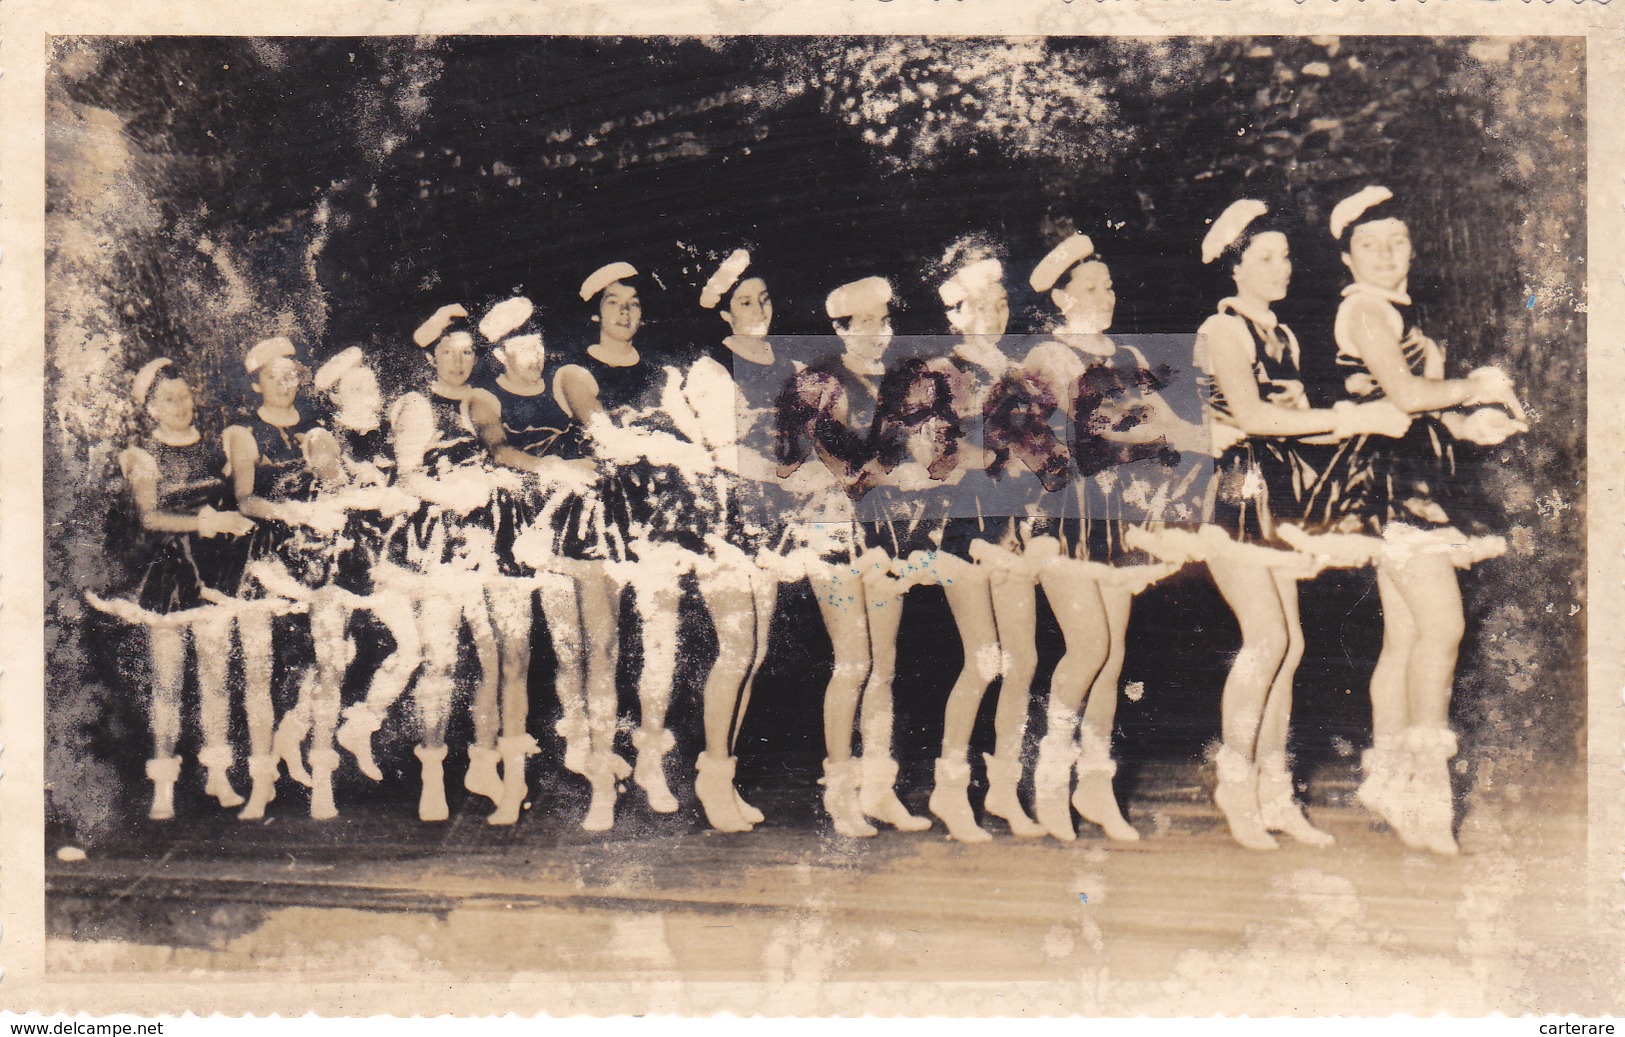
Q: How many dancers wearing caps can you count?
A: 12